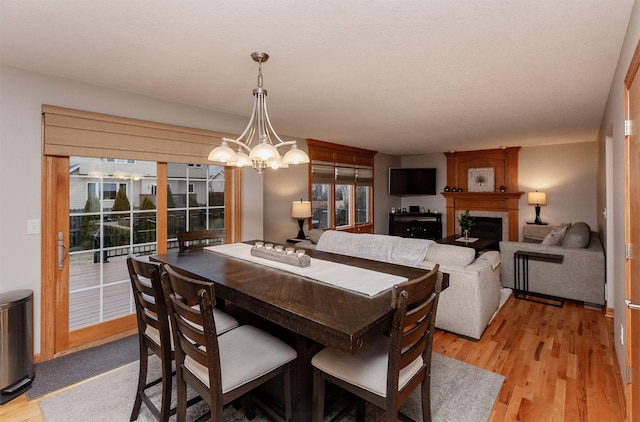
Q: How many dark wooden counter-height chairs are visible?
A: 4